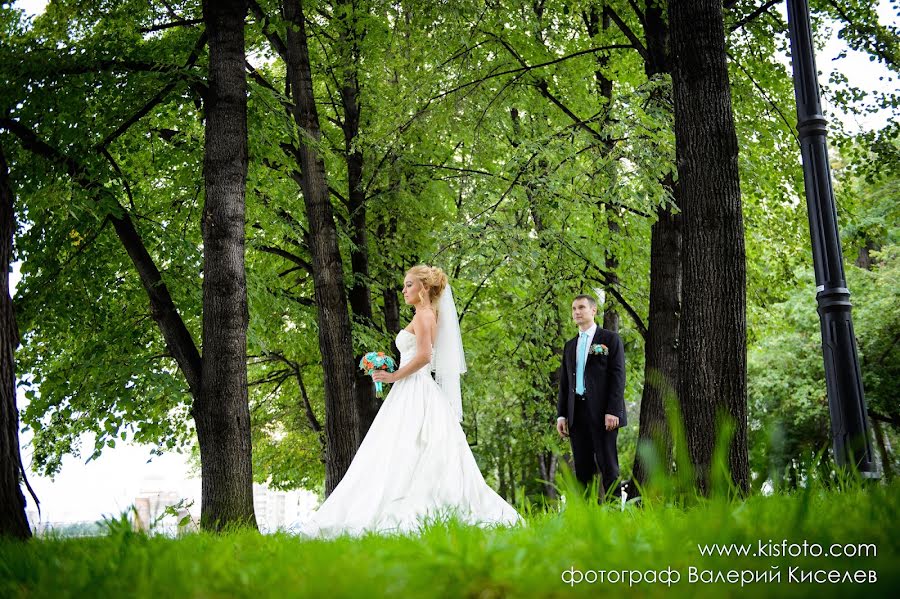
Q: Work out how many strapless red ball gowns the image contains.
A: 0